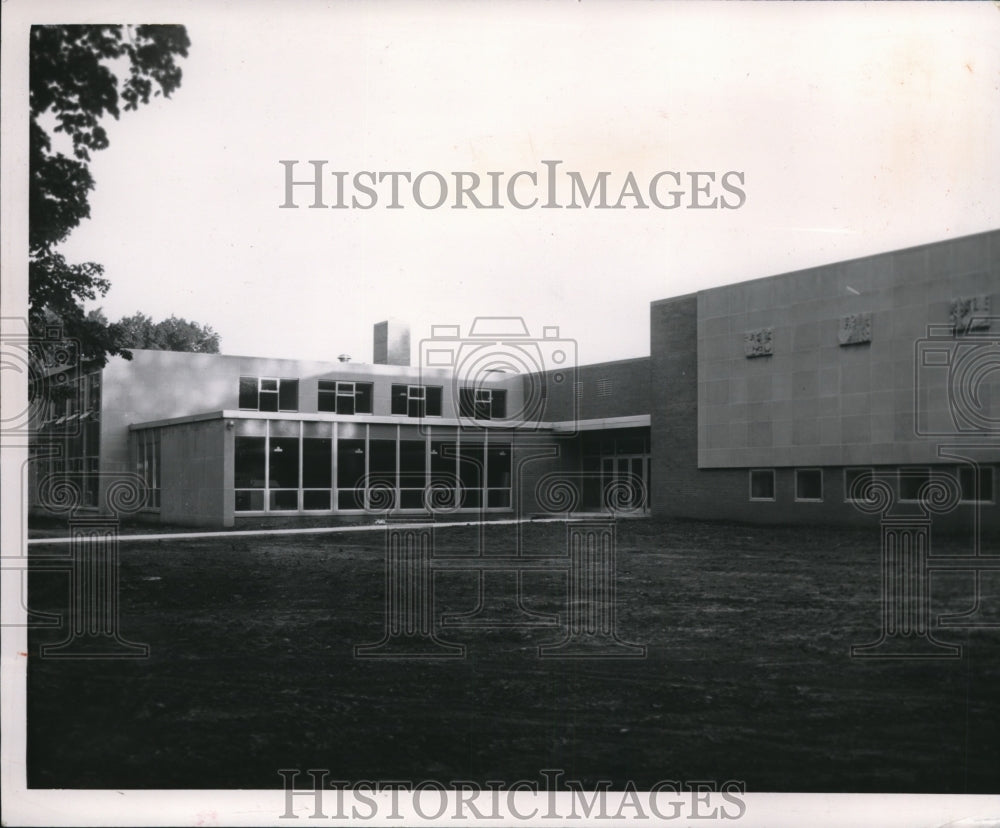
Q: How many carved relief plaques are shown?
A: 3